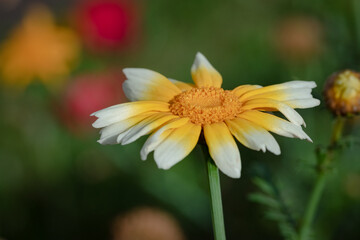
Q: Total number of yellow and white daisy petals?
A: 14